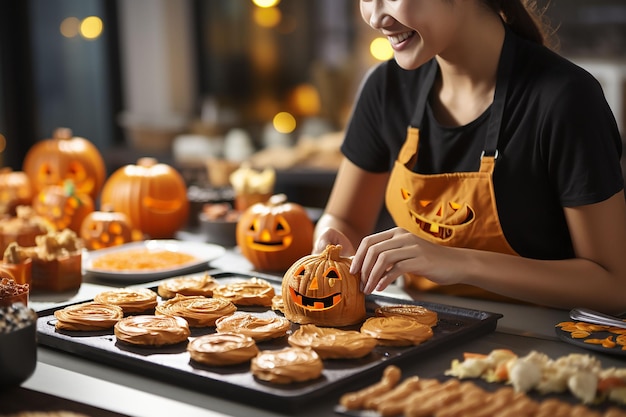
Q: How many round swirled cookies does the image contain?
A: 13